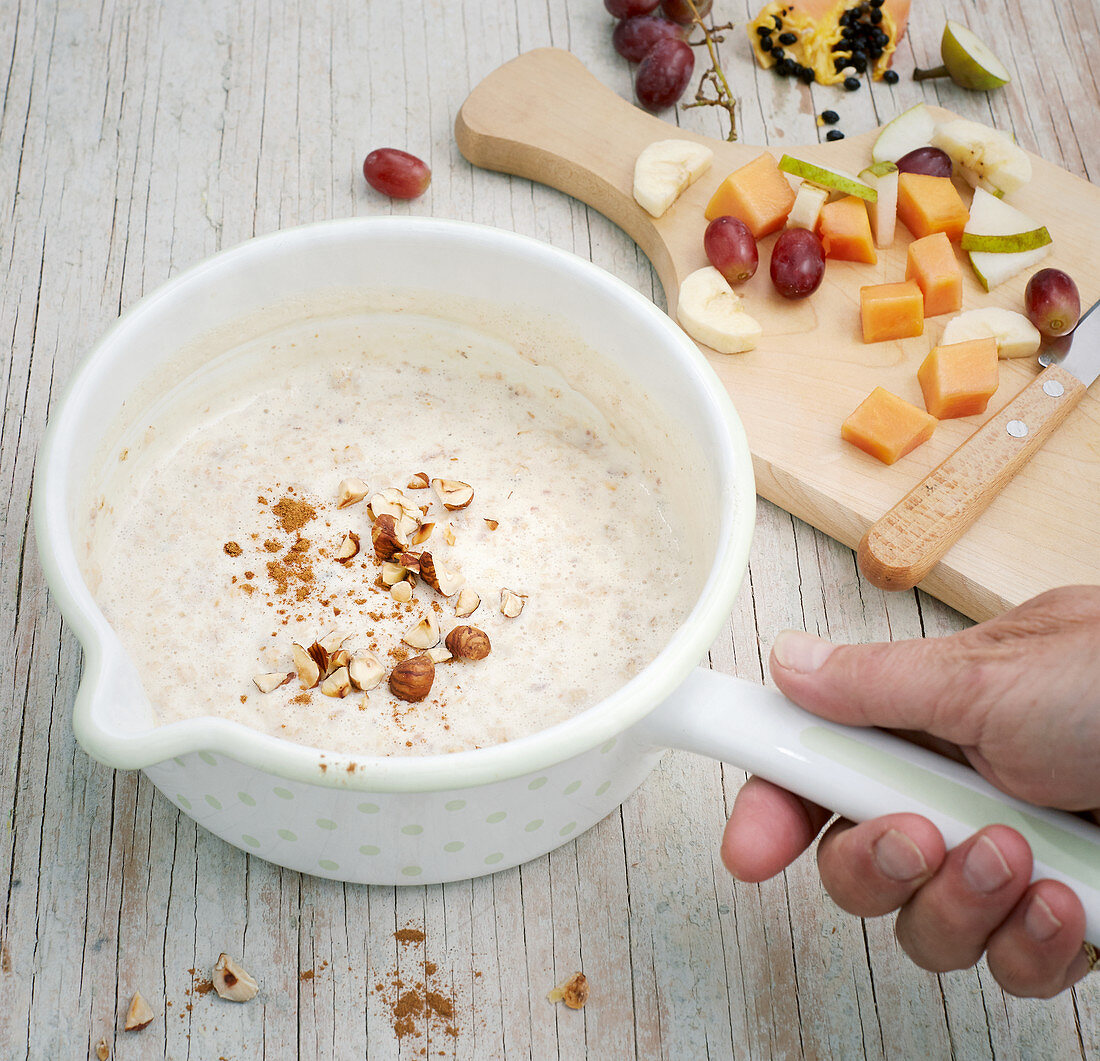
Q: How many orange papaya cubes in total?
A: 7